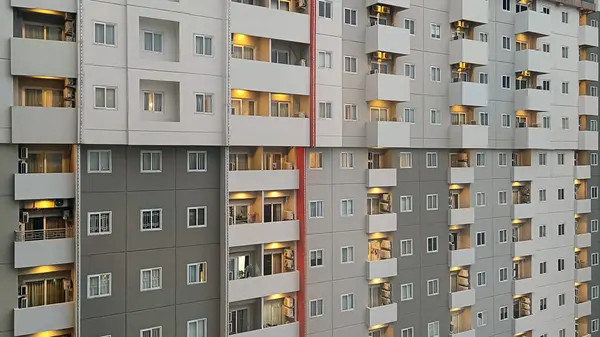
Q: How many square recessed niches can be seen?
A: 2